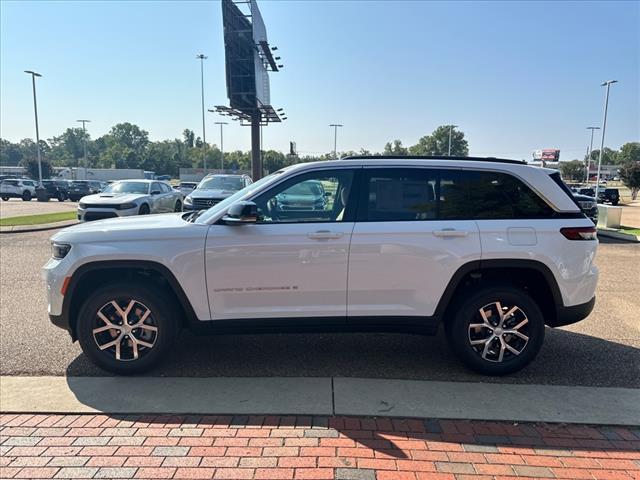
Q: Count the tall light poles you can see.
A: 8